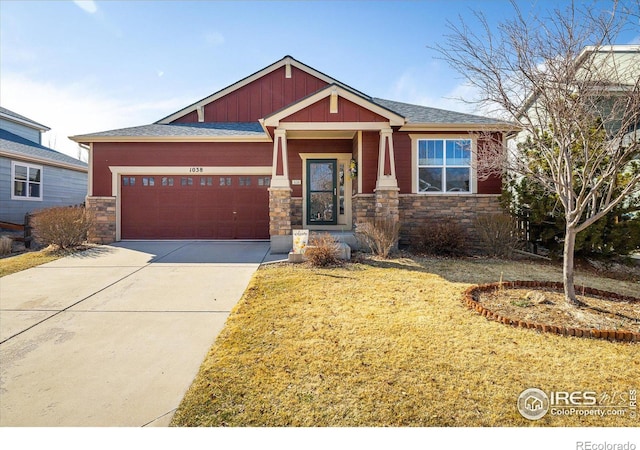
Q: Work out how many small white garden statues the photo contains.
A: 0